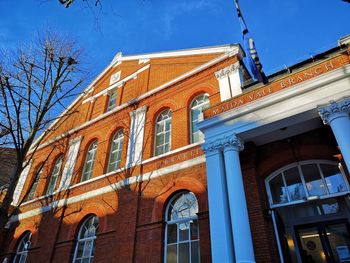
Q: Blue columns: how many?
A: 3